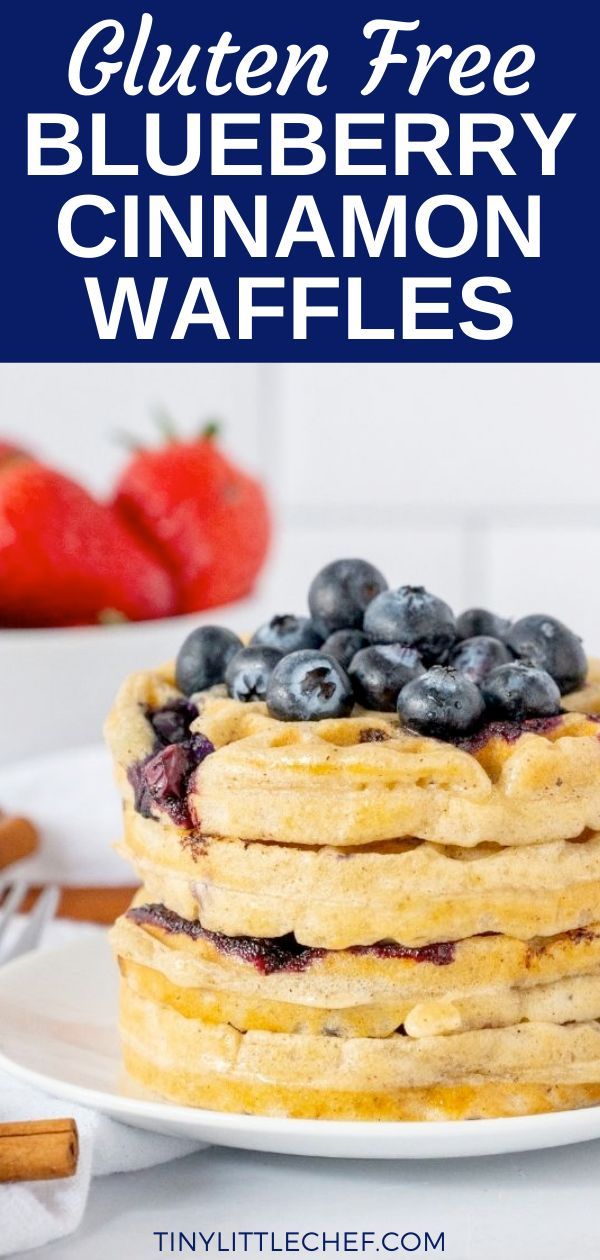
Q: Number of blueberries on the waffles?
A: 13